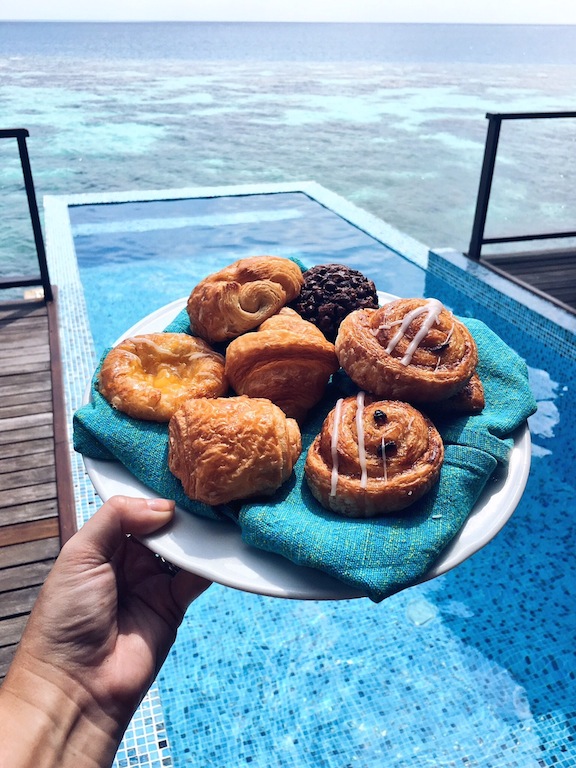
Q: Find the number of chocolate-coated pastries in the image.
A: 1